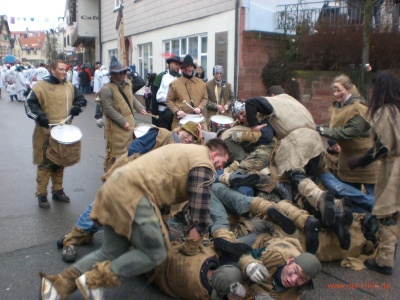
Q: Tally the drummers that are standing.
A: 4